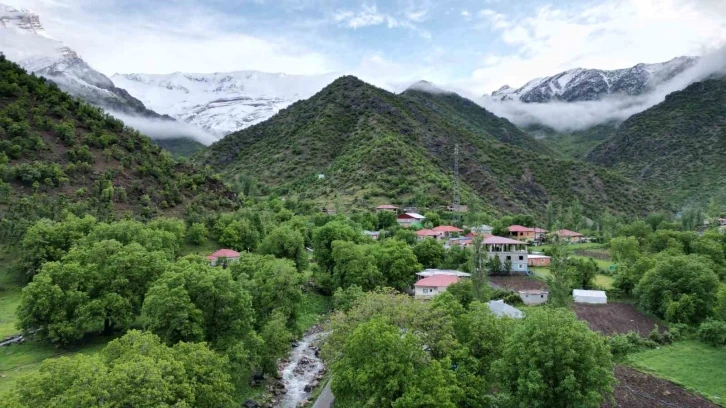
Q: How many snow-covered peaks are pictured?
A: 3